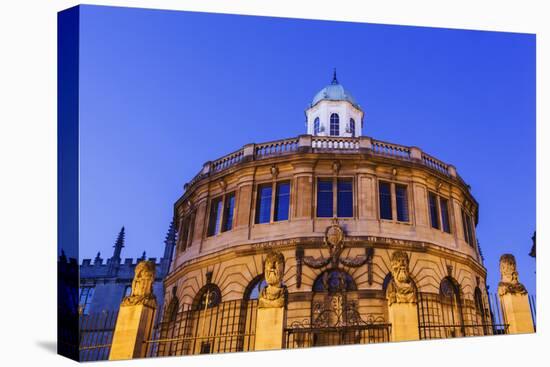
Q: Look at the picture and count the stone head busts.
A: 4